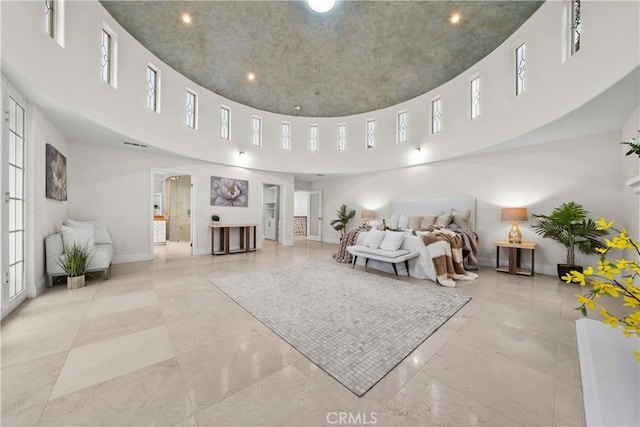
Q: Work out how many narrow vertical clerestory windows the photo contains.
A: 15